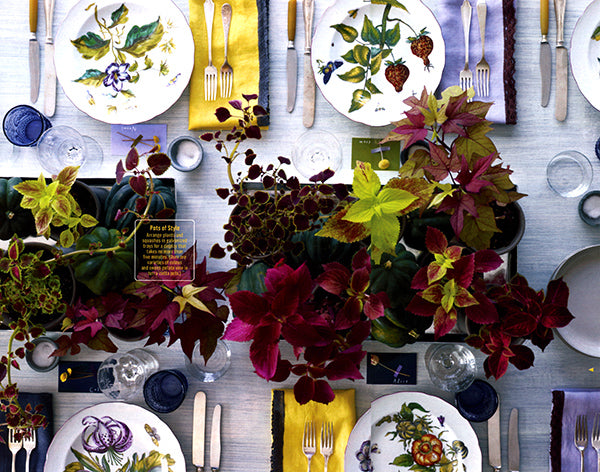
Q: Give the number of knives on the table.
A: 10